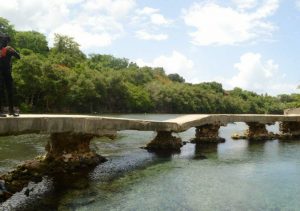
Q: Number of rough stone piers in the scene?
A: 5